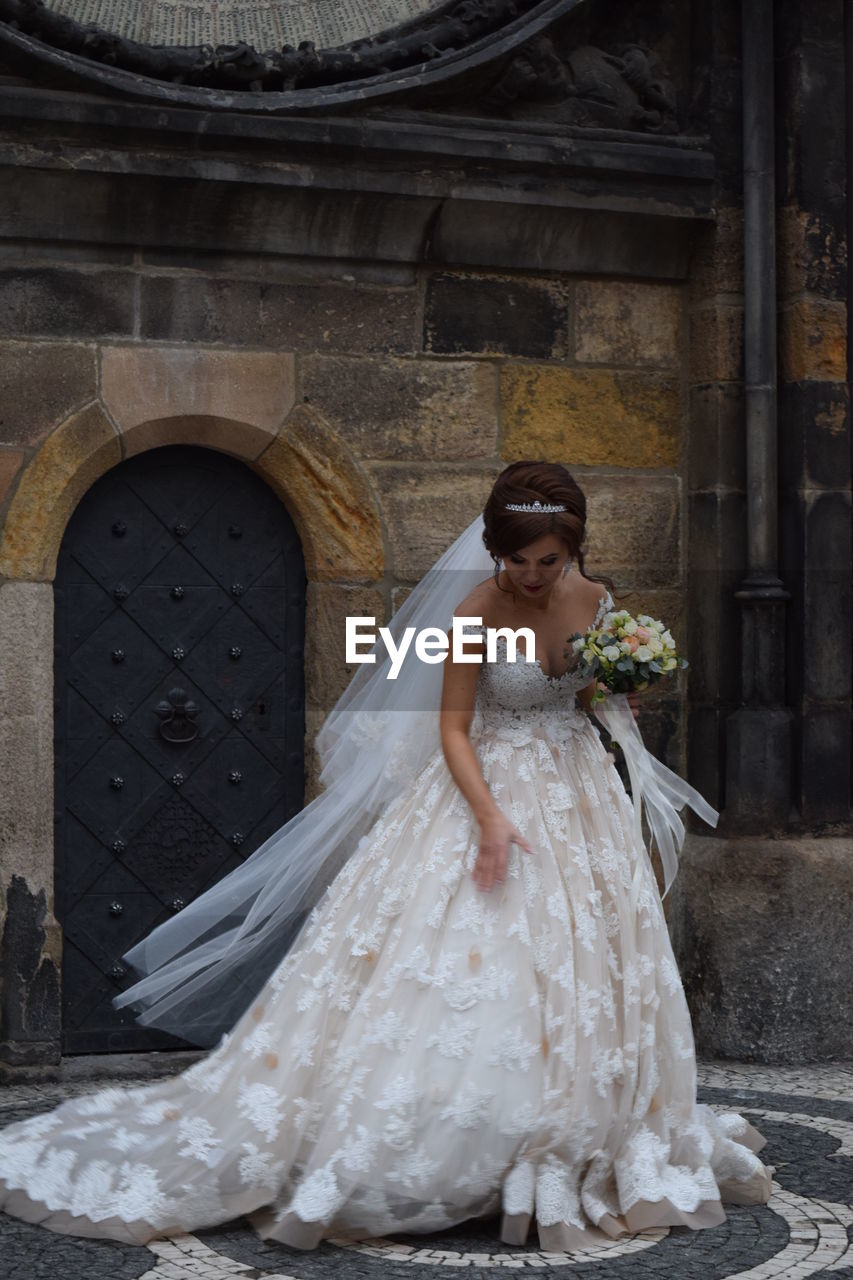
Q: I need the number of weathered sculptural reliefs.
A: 1